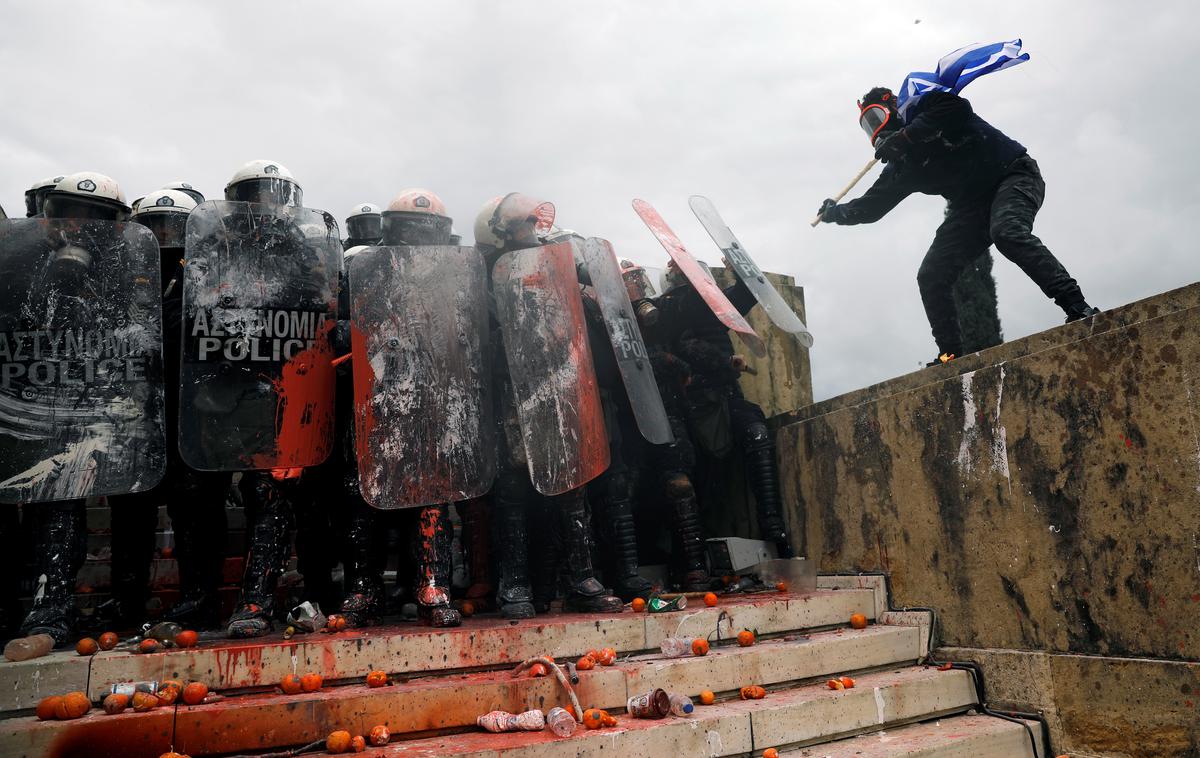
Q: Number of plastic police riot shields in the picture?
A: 7